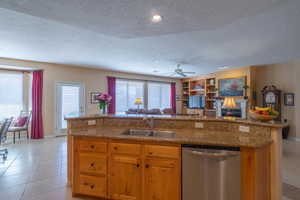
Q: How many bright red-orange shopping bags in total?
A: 0